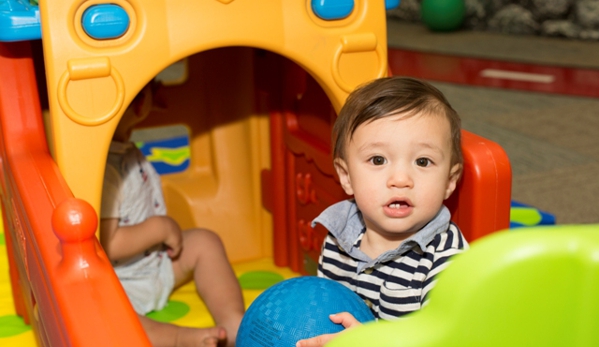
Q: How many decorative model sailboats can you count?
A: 0